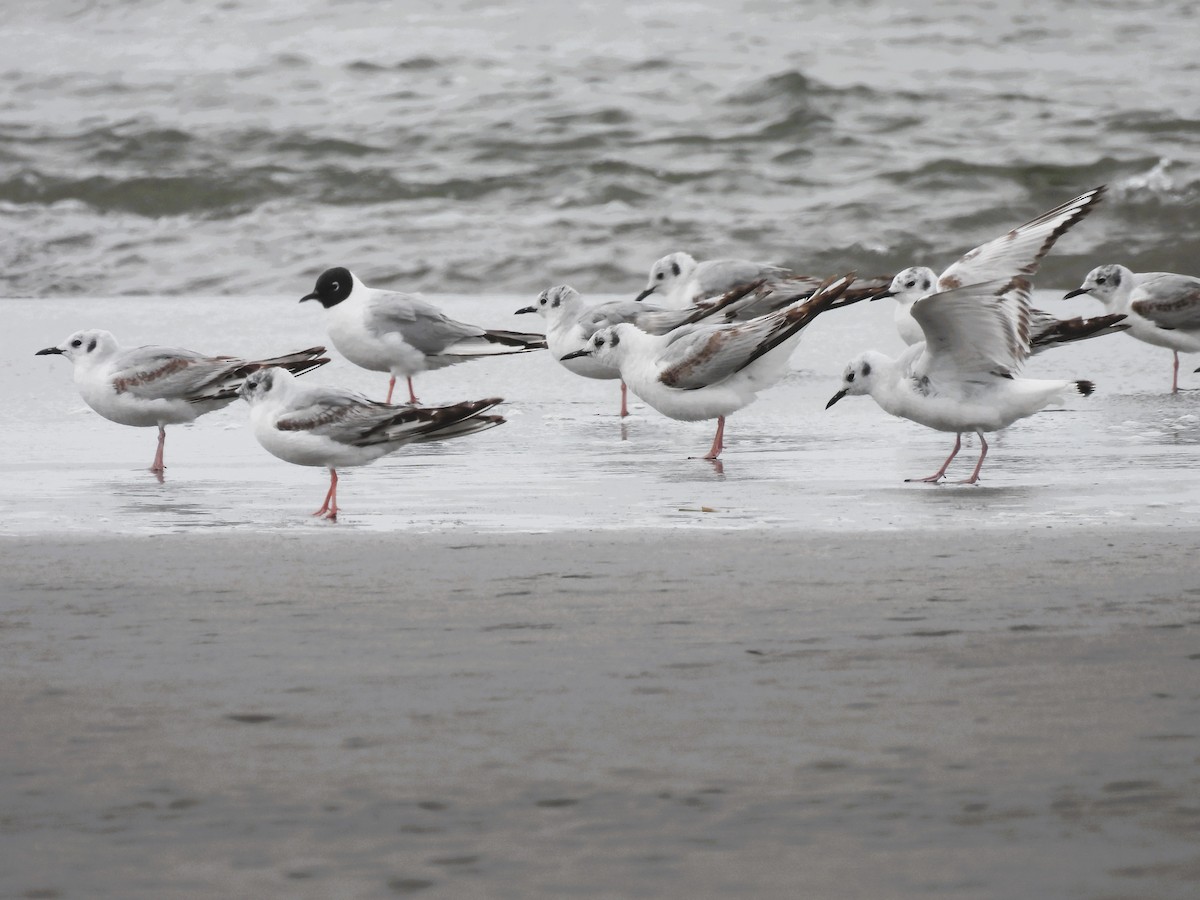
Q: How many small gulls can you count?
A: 9